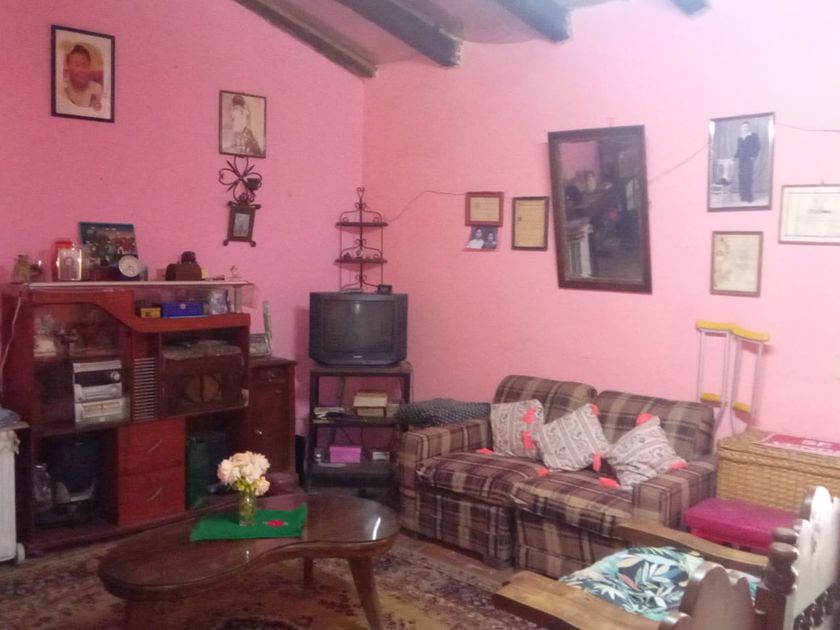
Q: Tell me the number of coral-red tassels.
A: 9